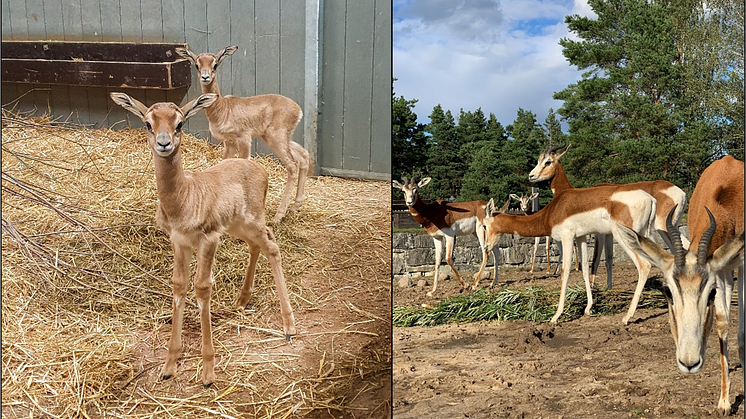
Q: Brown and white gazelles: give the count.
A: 5